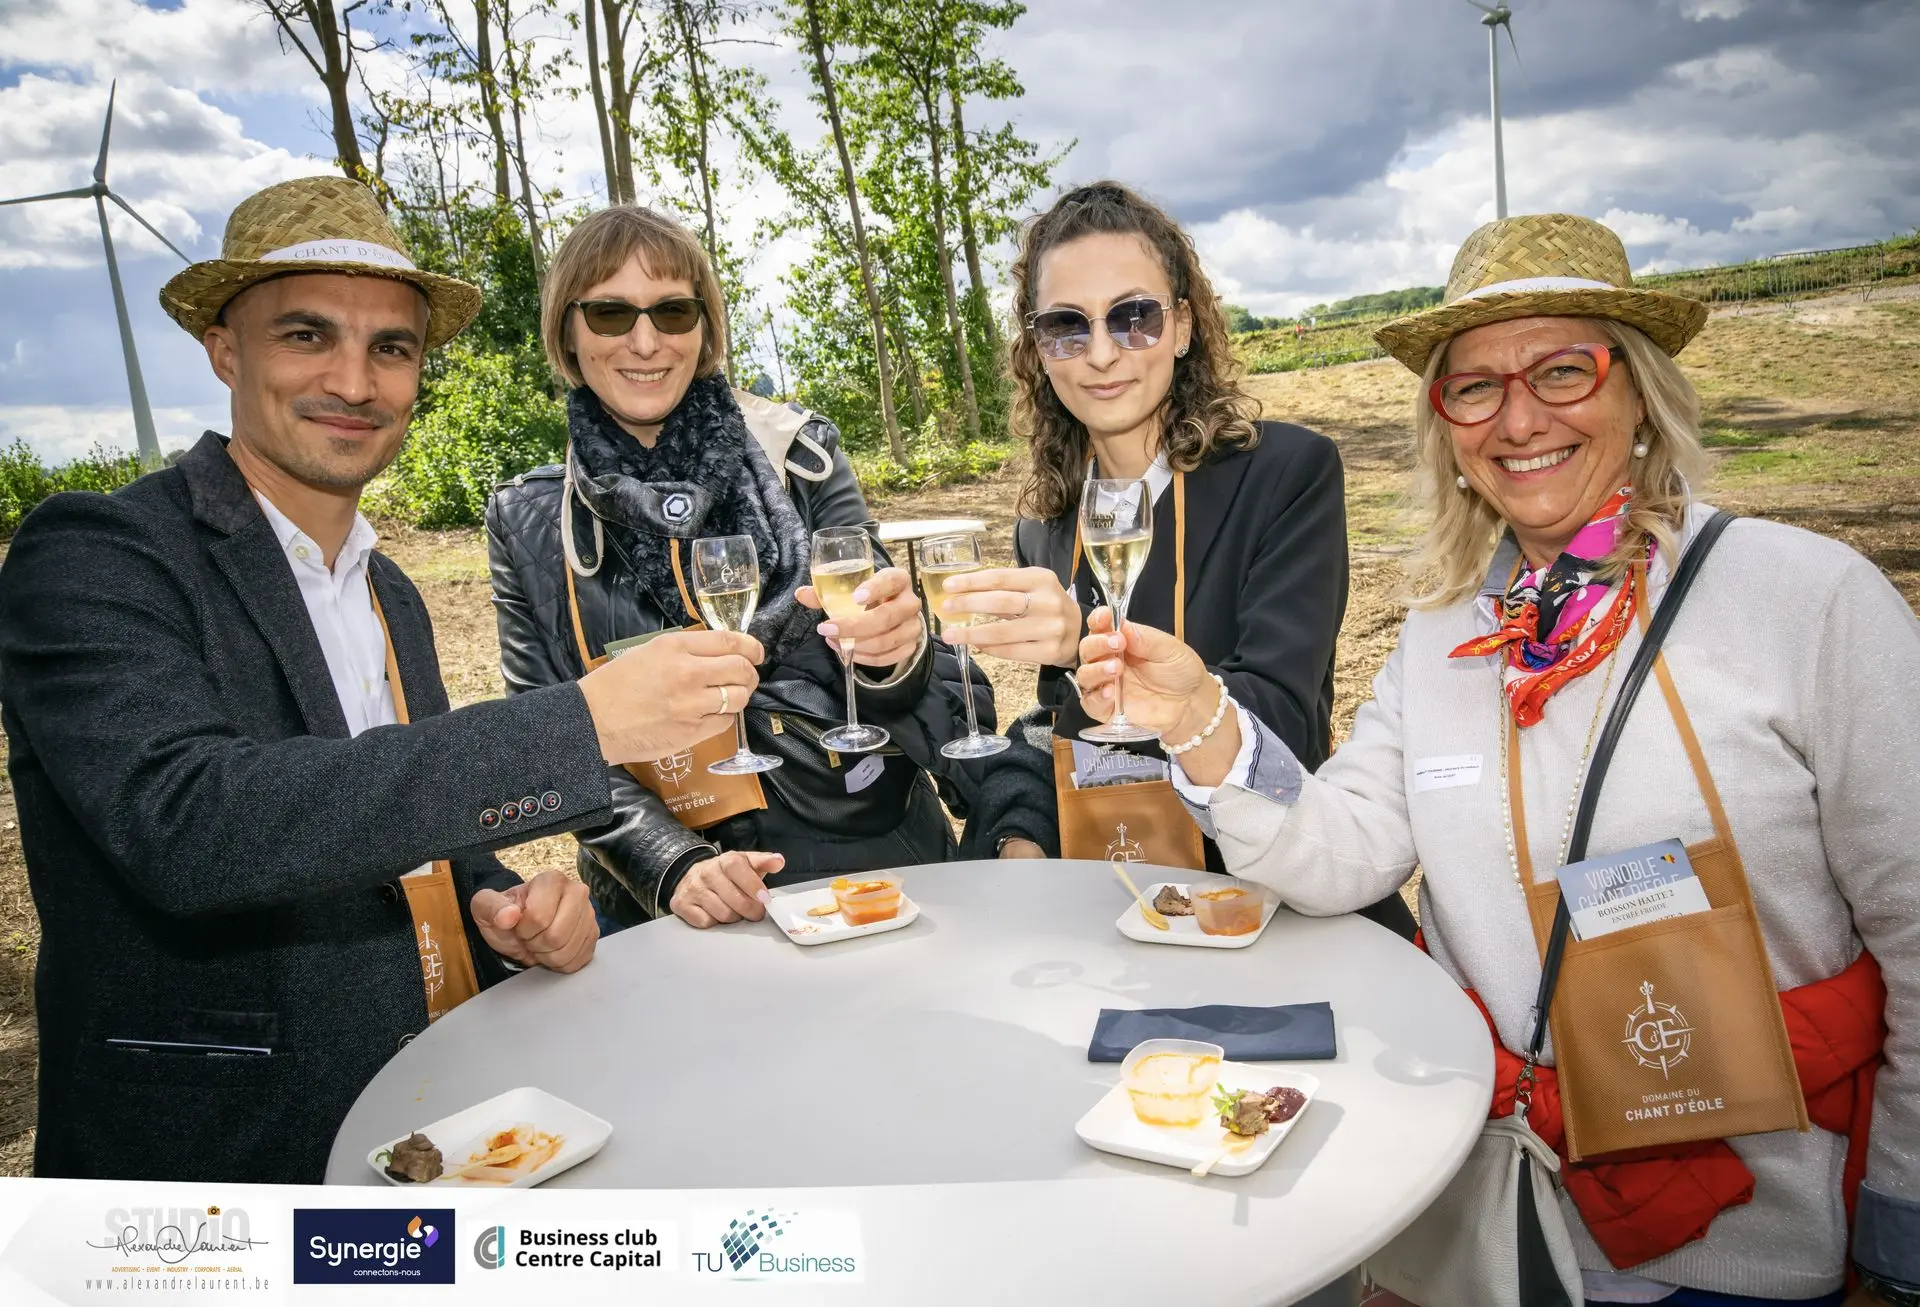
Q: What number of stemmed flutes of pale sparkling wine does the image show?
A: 4